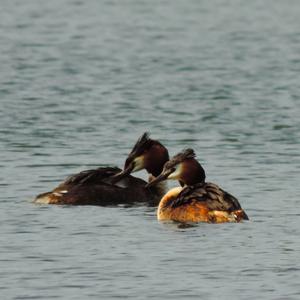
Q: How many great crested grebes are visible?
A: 2